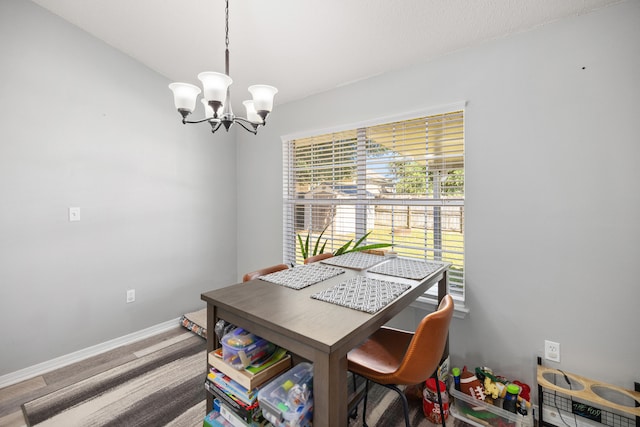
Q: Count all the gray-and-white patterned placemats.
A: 4